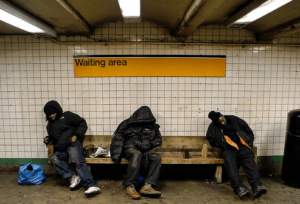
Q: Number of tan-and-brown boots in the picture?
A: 2